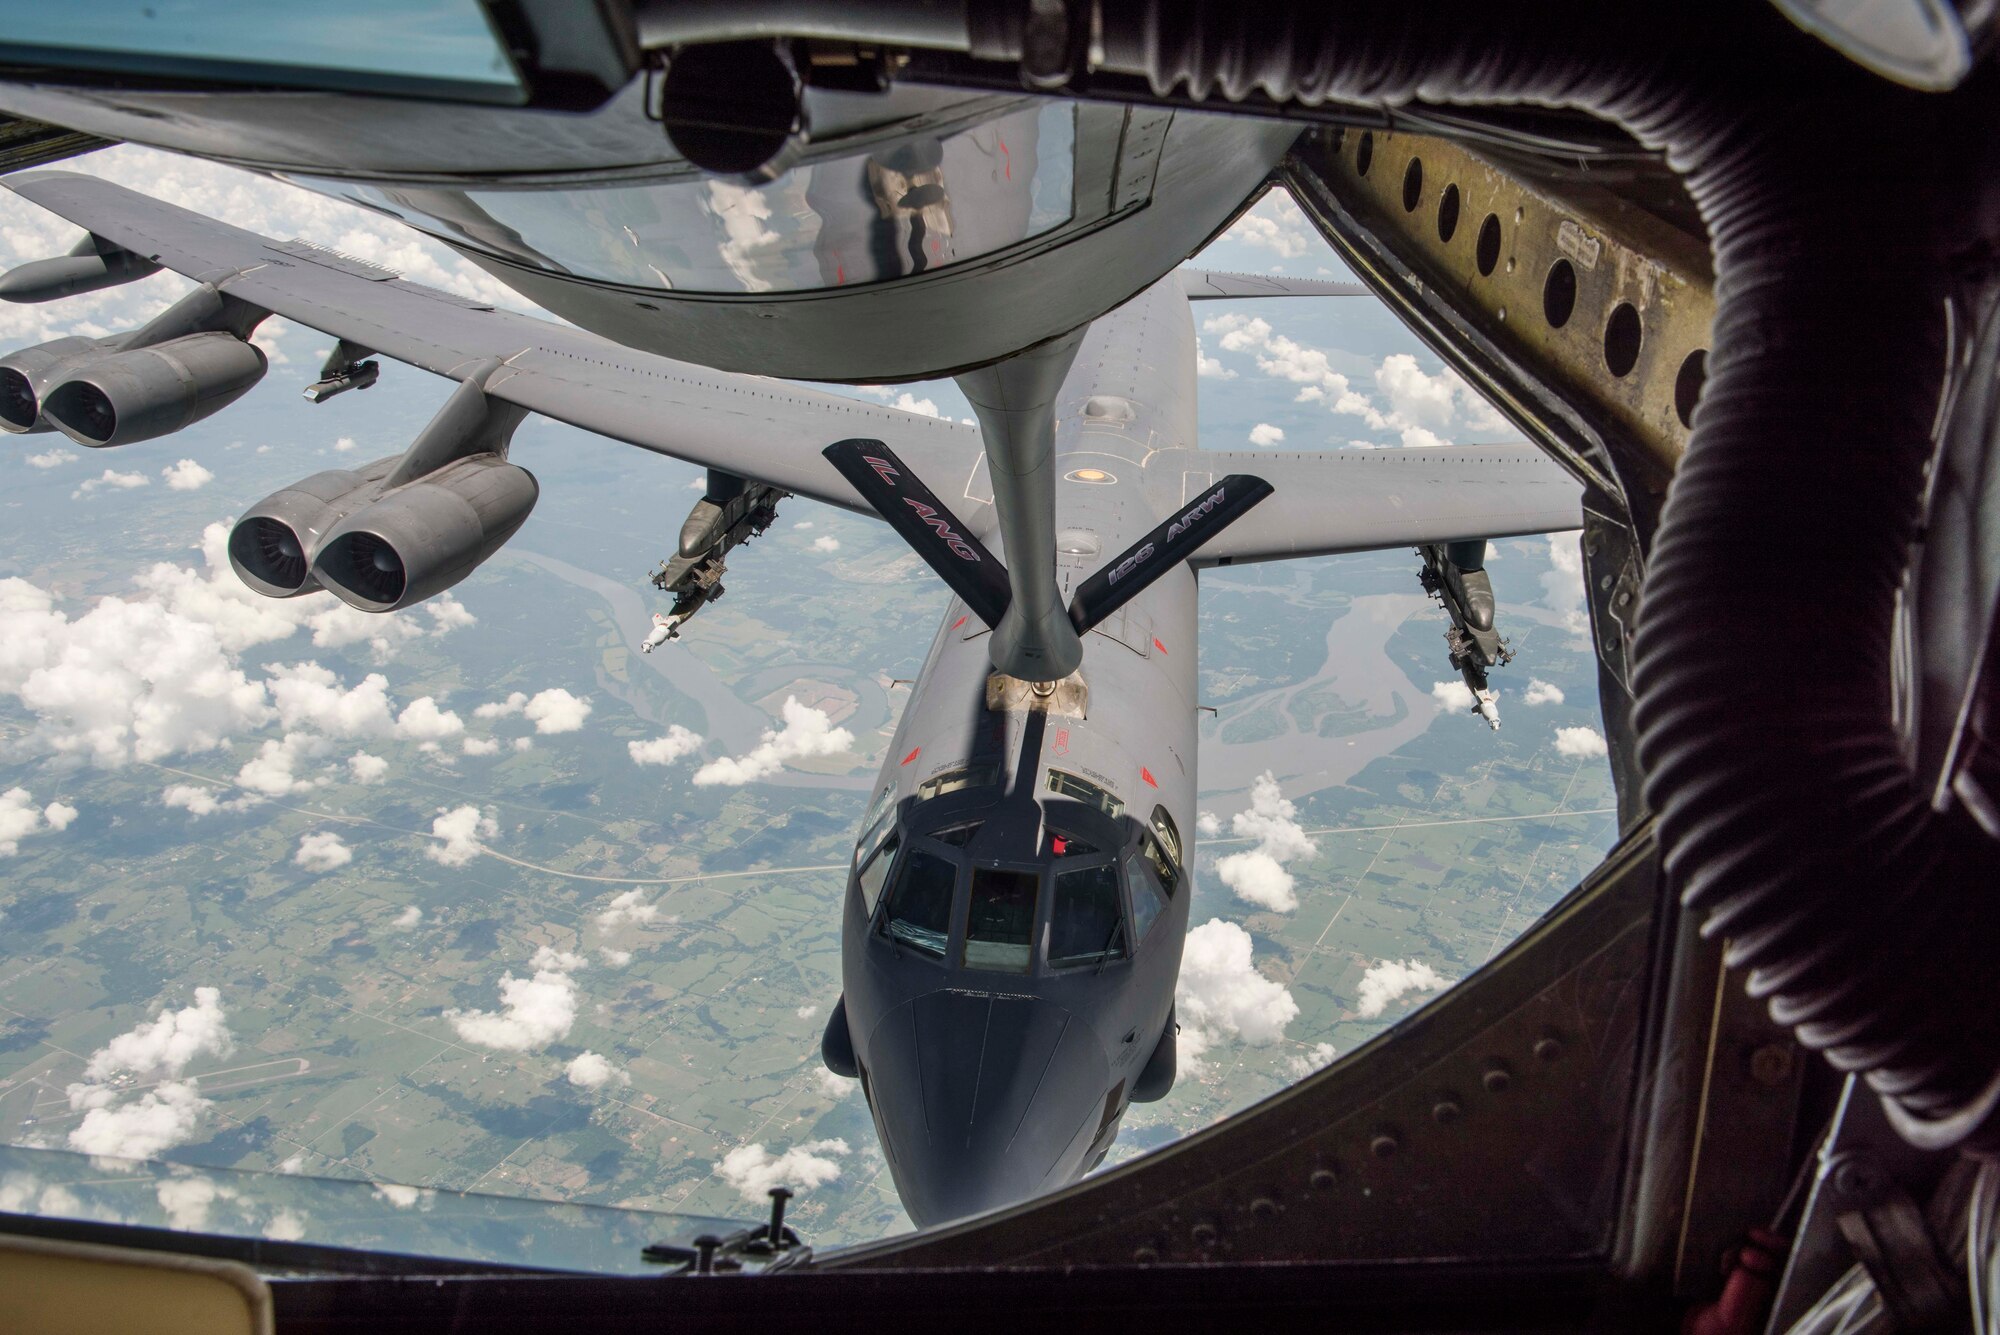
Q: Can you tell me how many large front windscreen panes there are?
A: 3